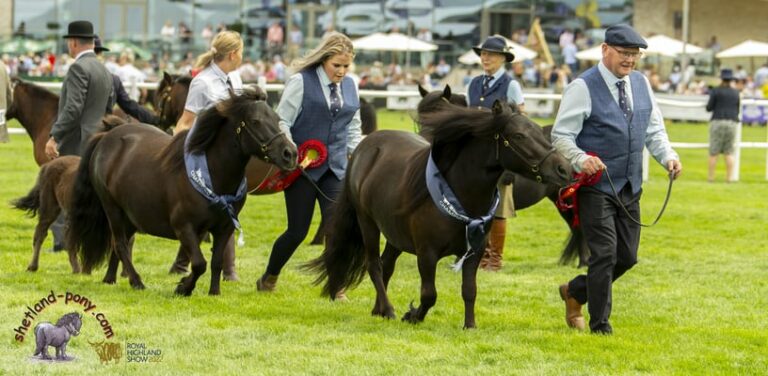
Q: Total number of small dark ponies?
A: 2